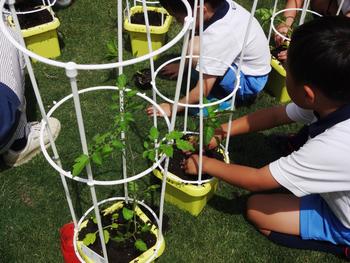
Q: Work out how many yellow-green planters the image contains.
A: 5